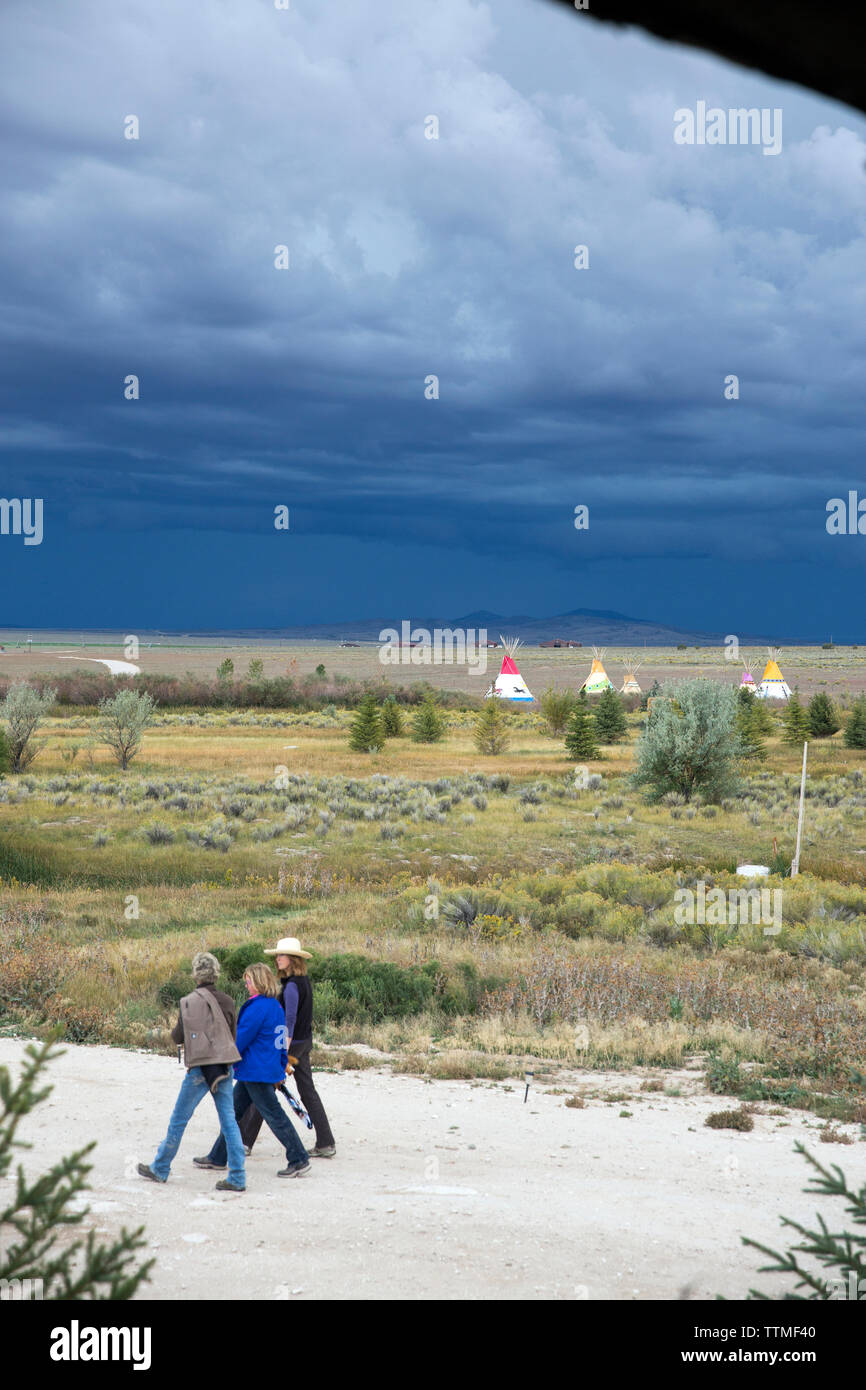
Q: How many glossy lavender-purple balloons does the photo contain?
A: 0